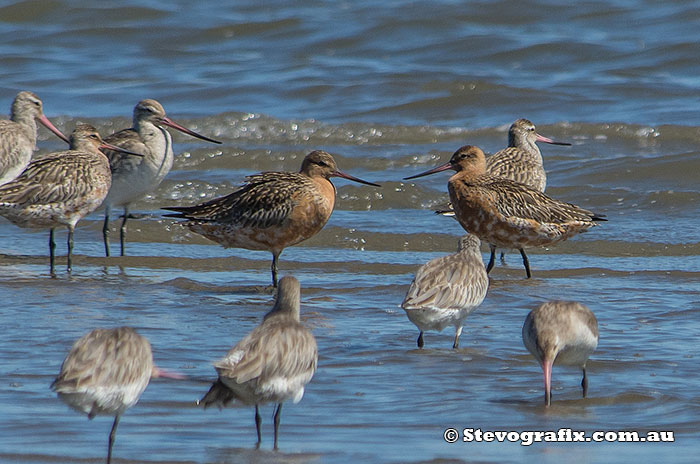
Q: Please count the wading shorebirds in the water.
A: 10